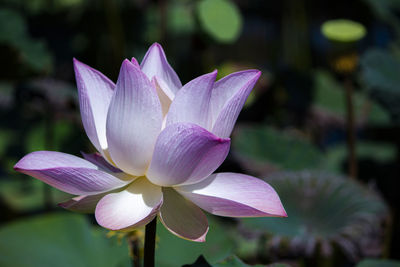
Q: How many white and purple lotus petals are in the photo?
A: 14